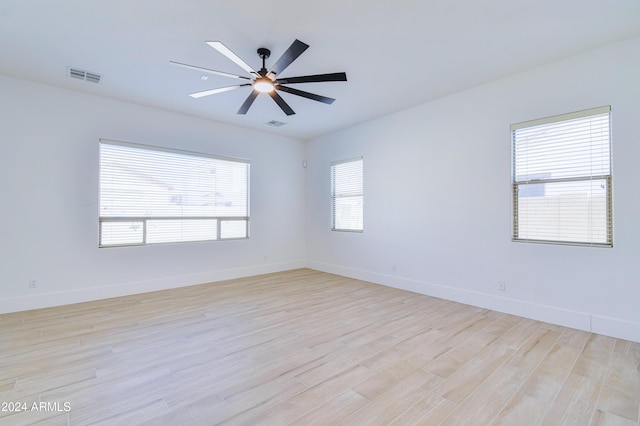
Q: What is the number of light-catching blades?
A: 3